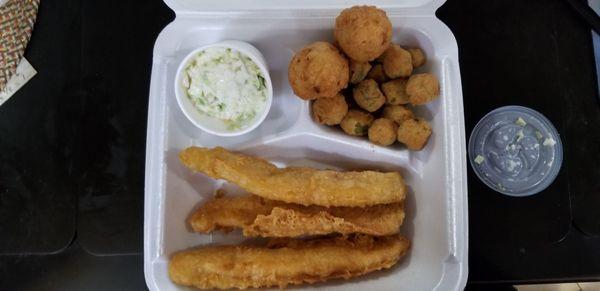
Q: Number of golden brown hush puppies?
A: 2